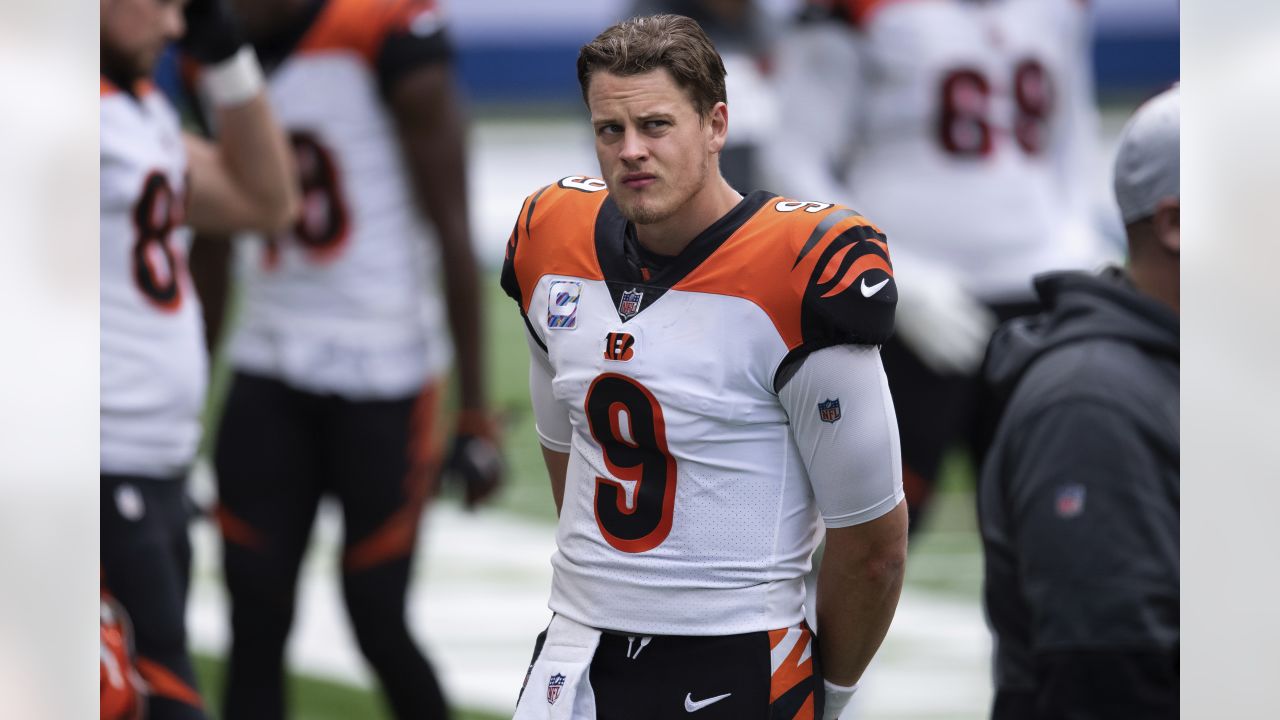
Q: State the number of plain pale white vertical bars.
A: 2